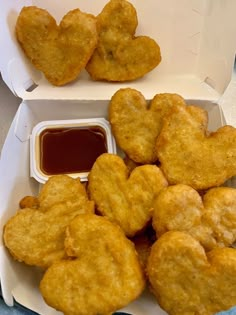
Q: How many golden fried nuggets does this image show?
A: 9